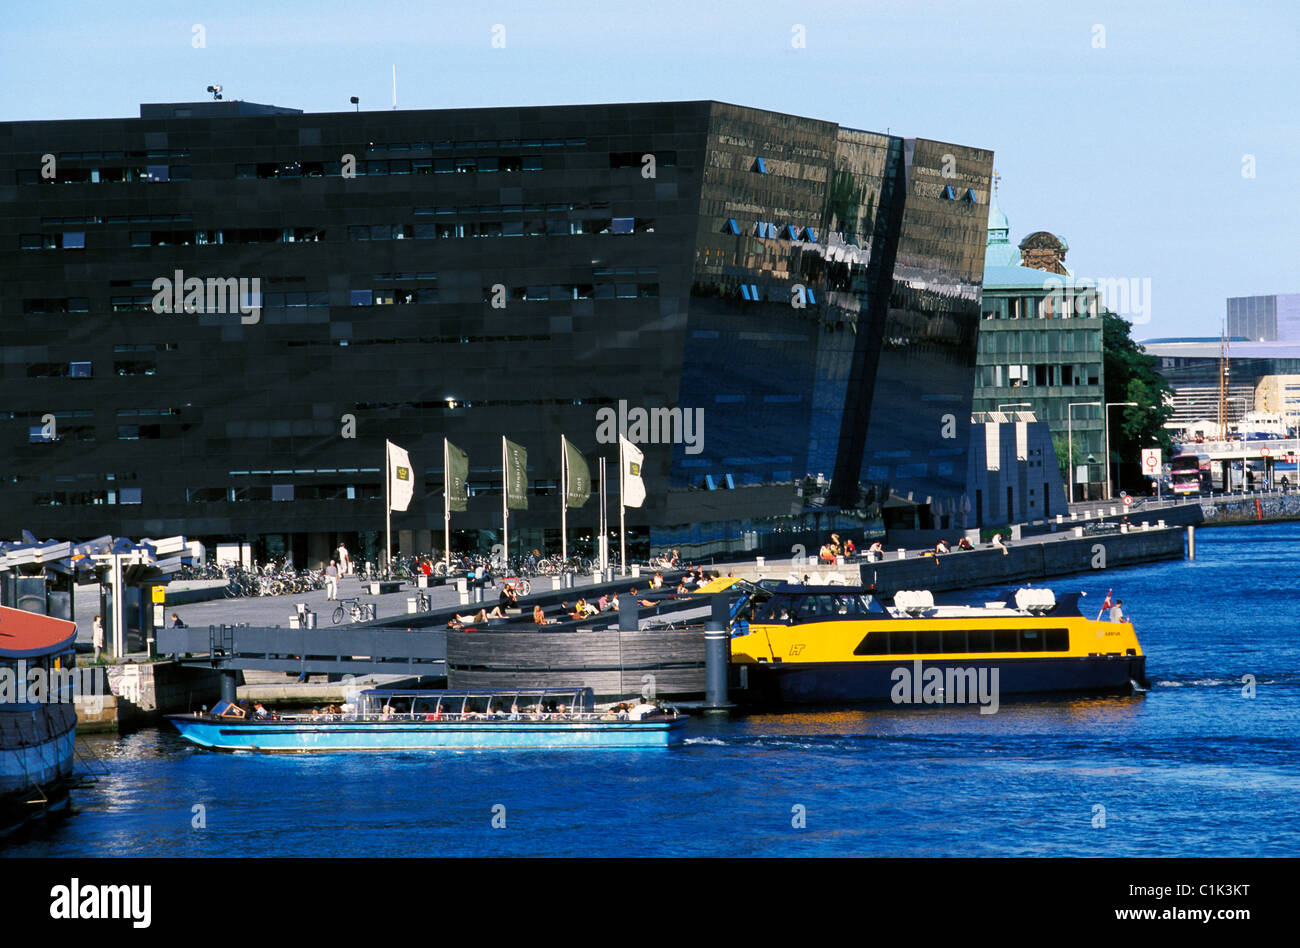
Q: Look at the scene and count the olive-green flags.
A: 3